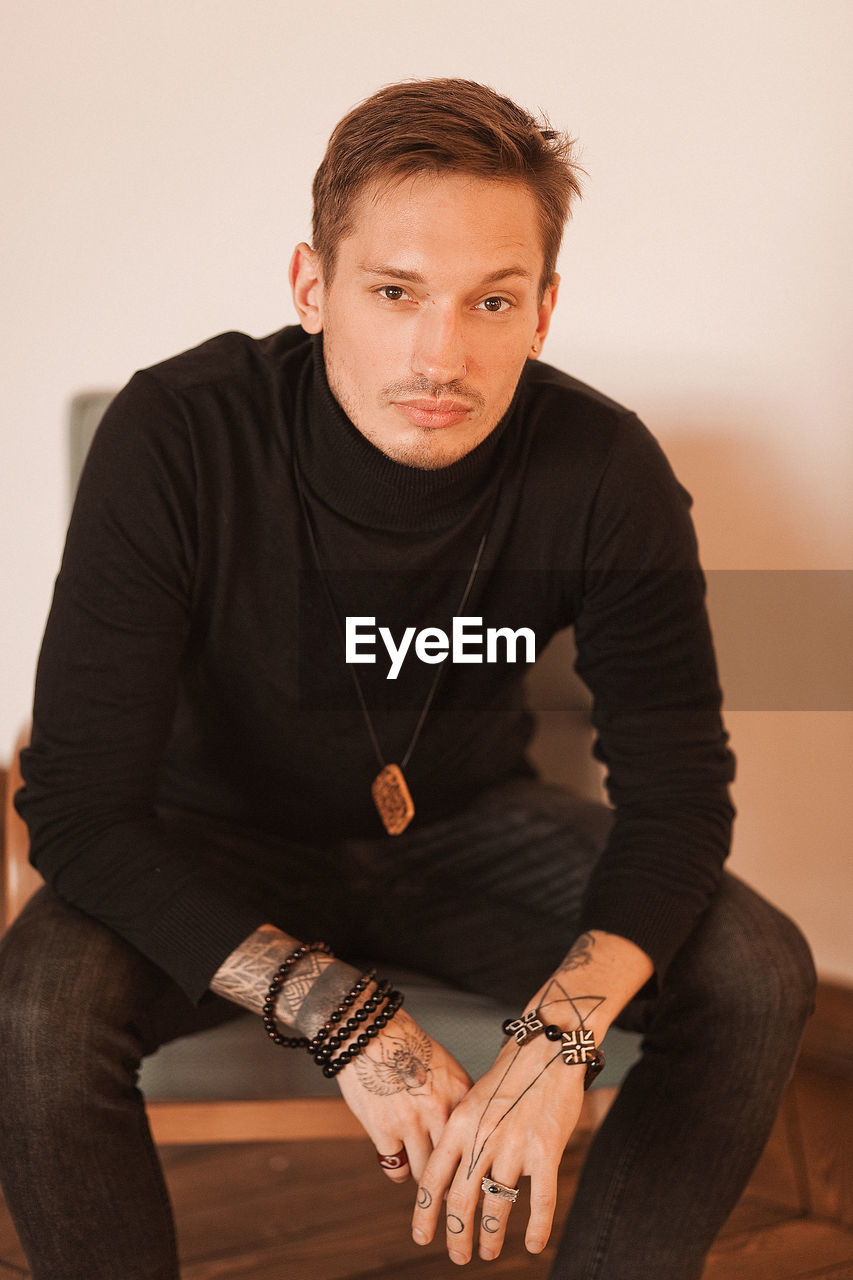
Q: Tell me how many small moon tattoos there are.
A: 3